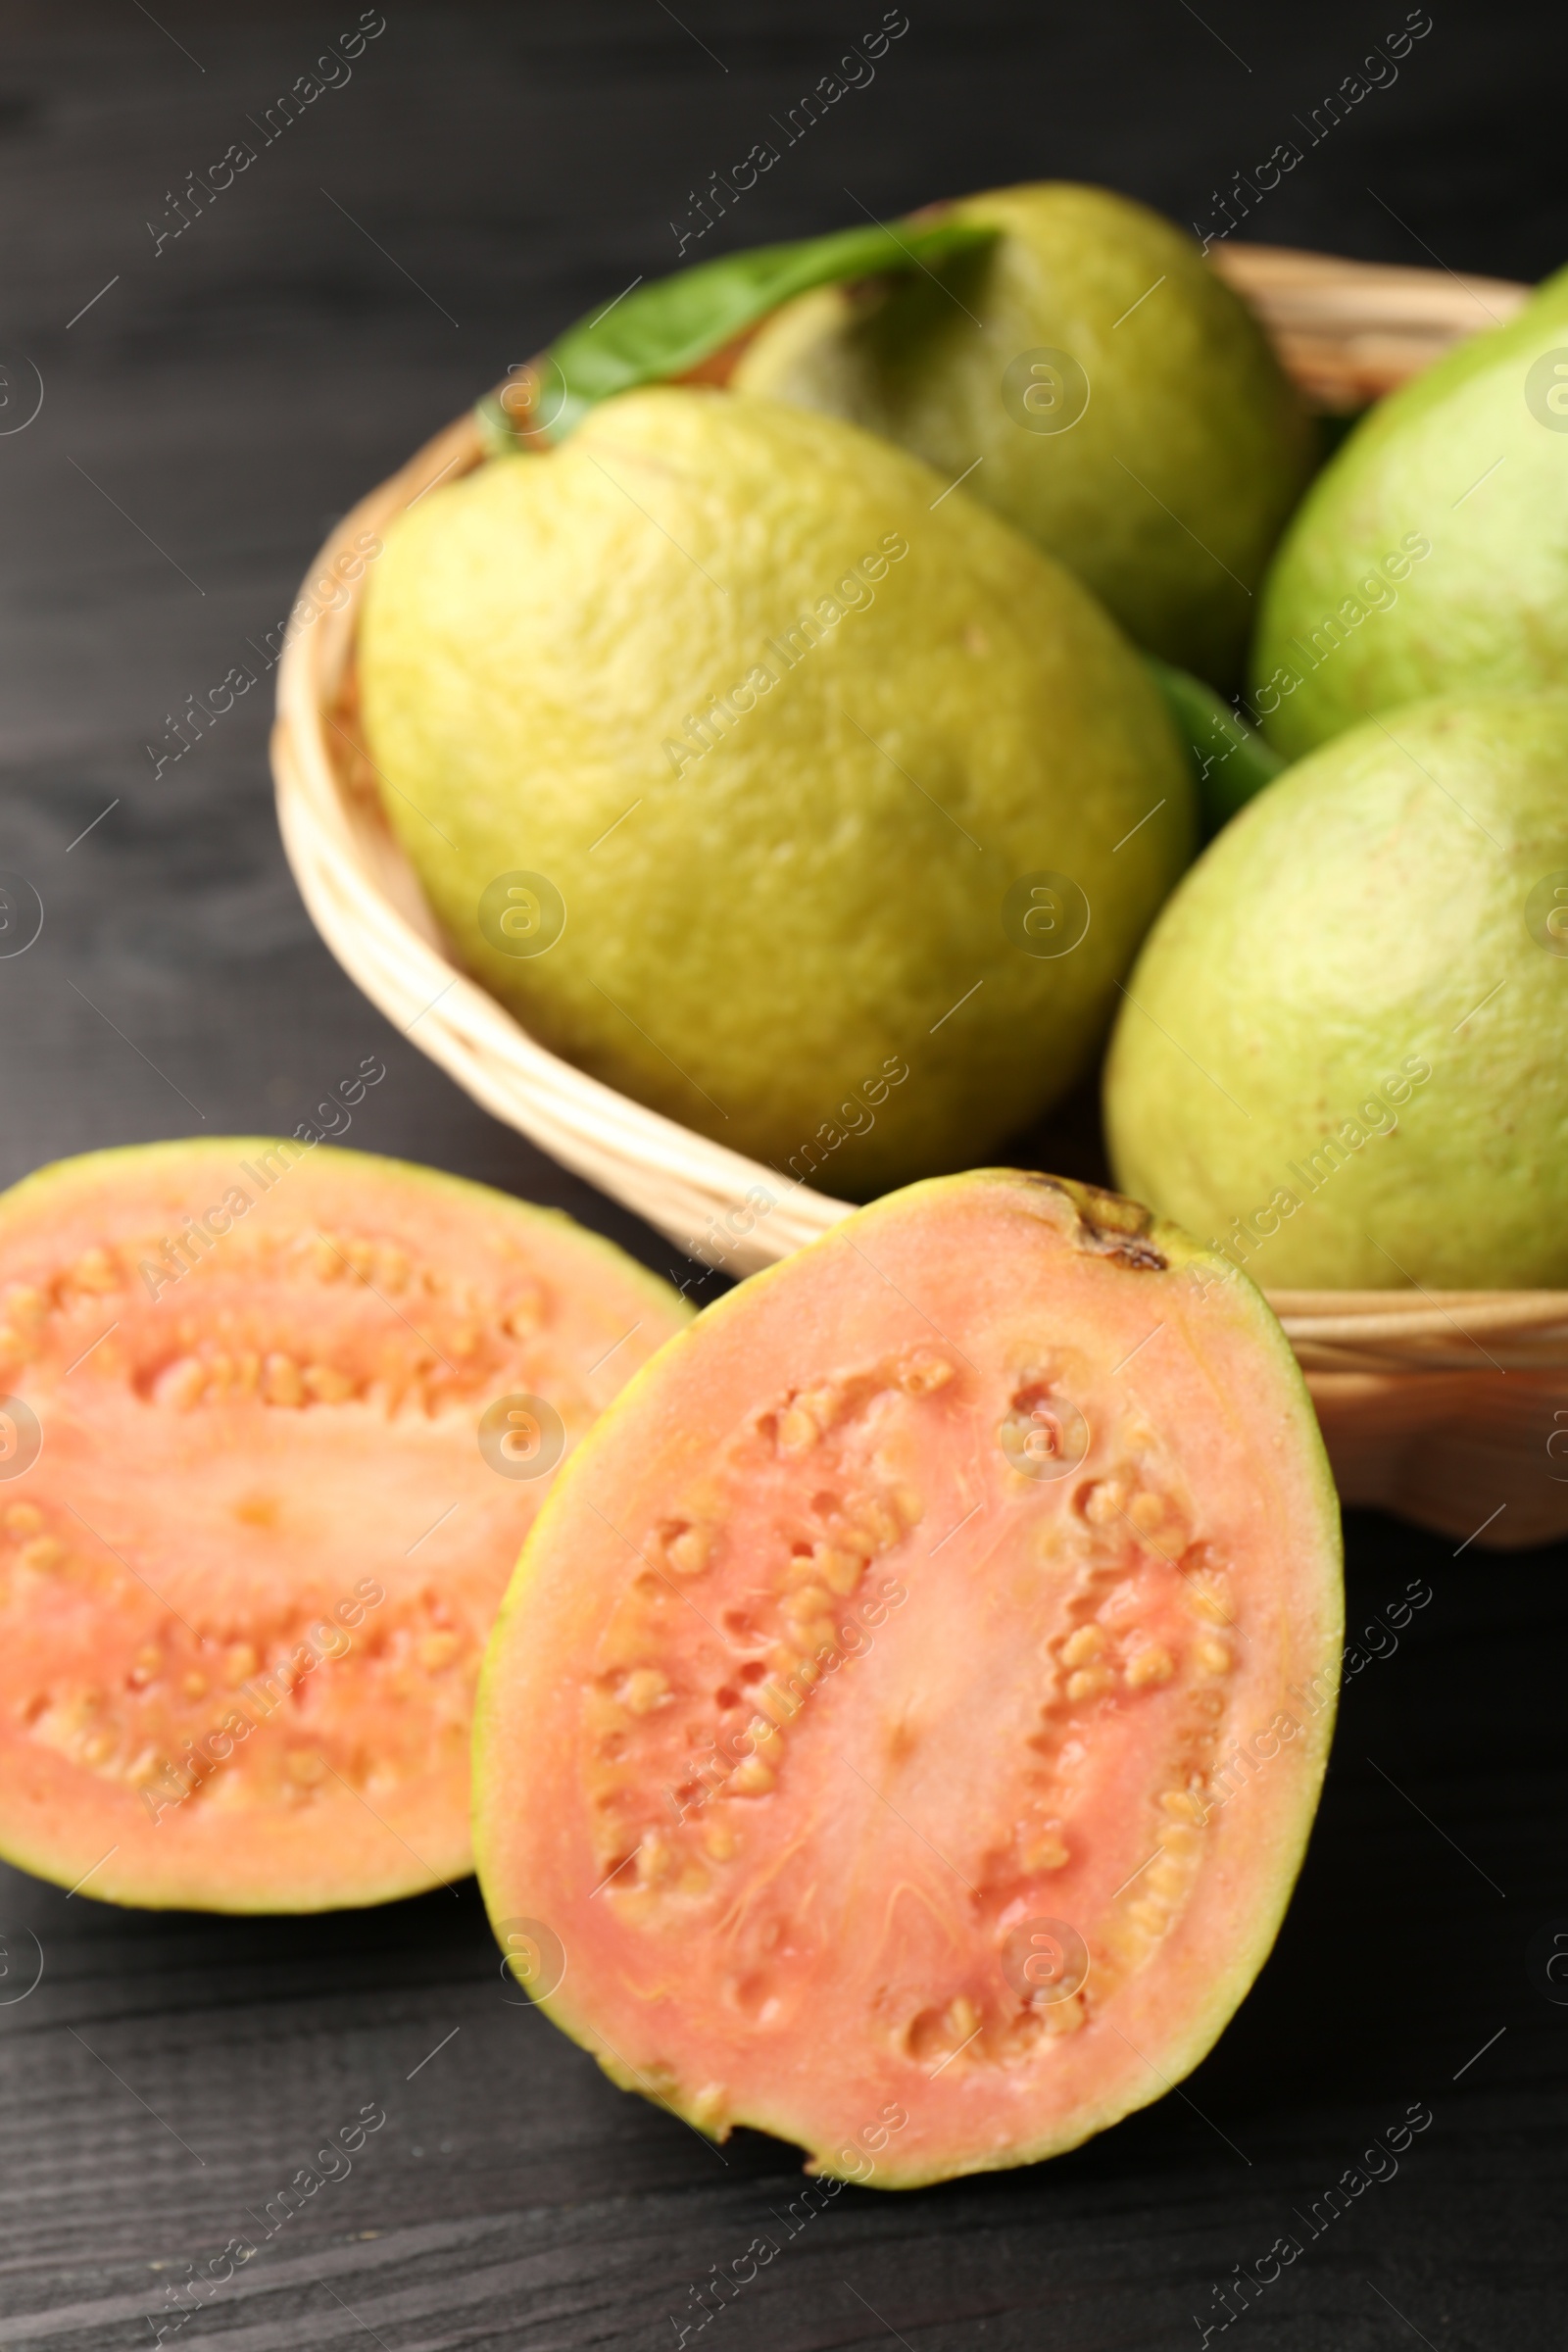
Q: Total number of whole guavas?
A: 4